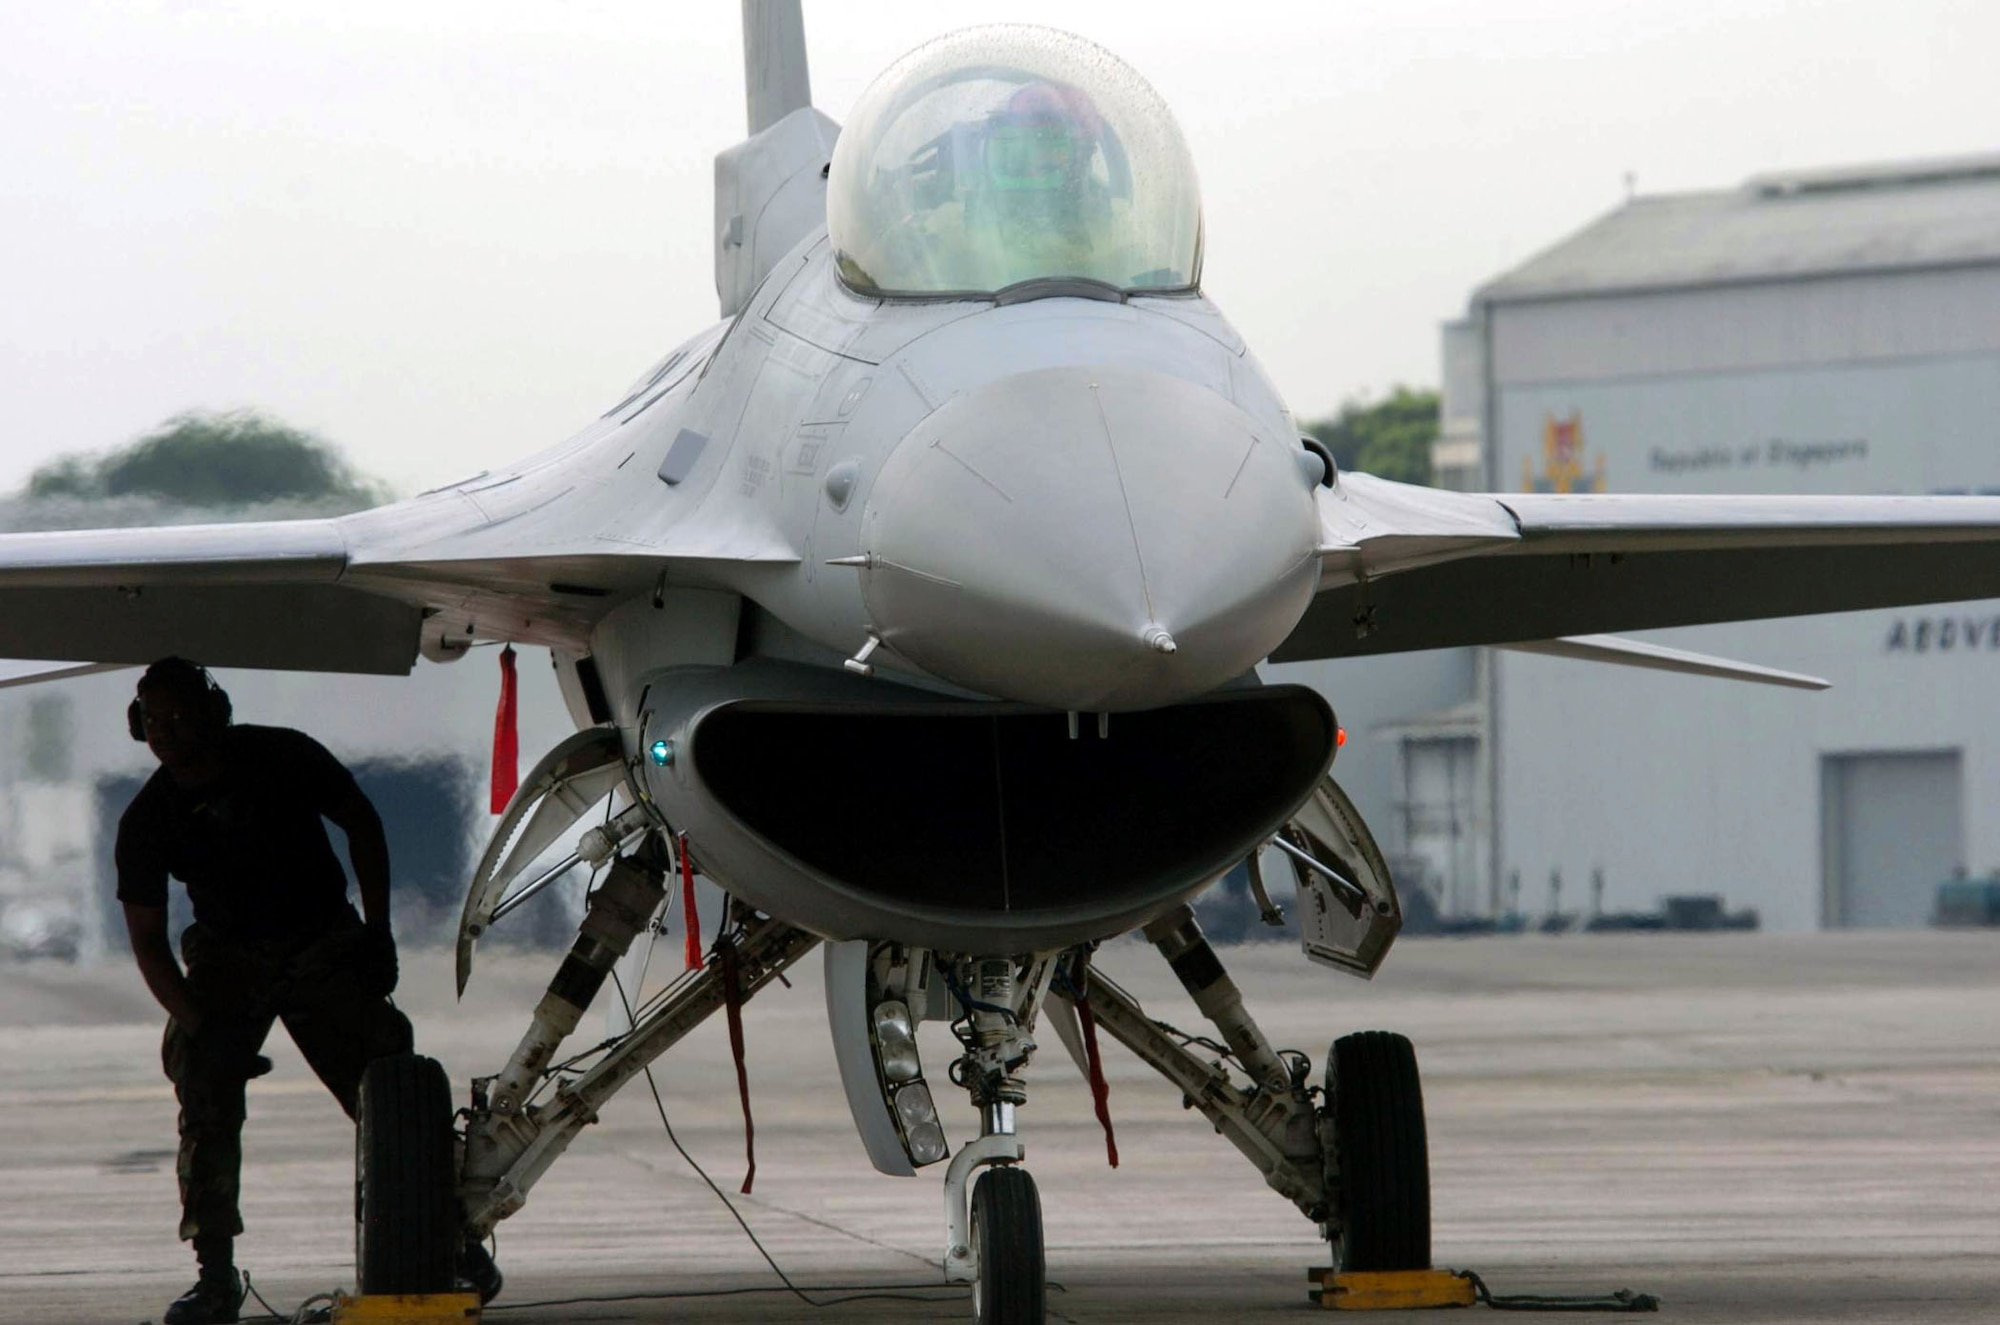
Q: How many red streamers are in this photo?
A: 4